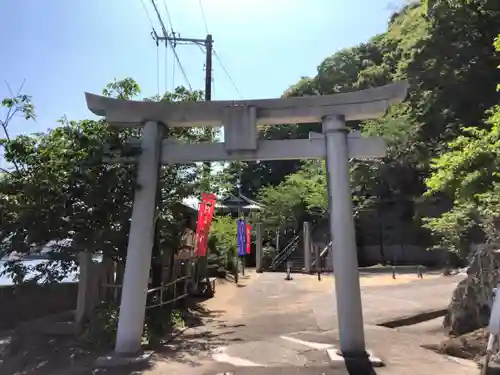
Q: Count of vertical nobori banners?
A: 3